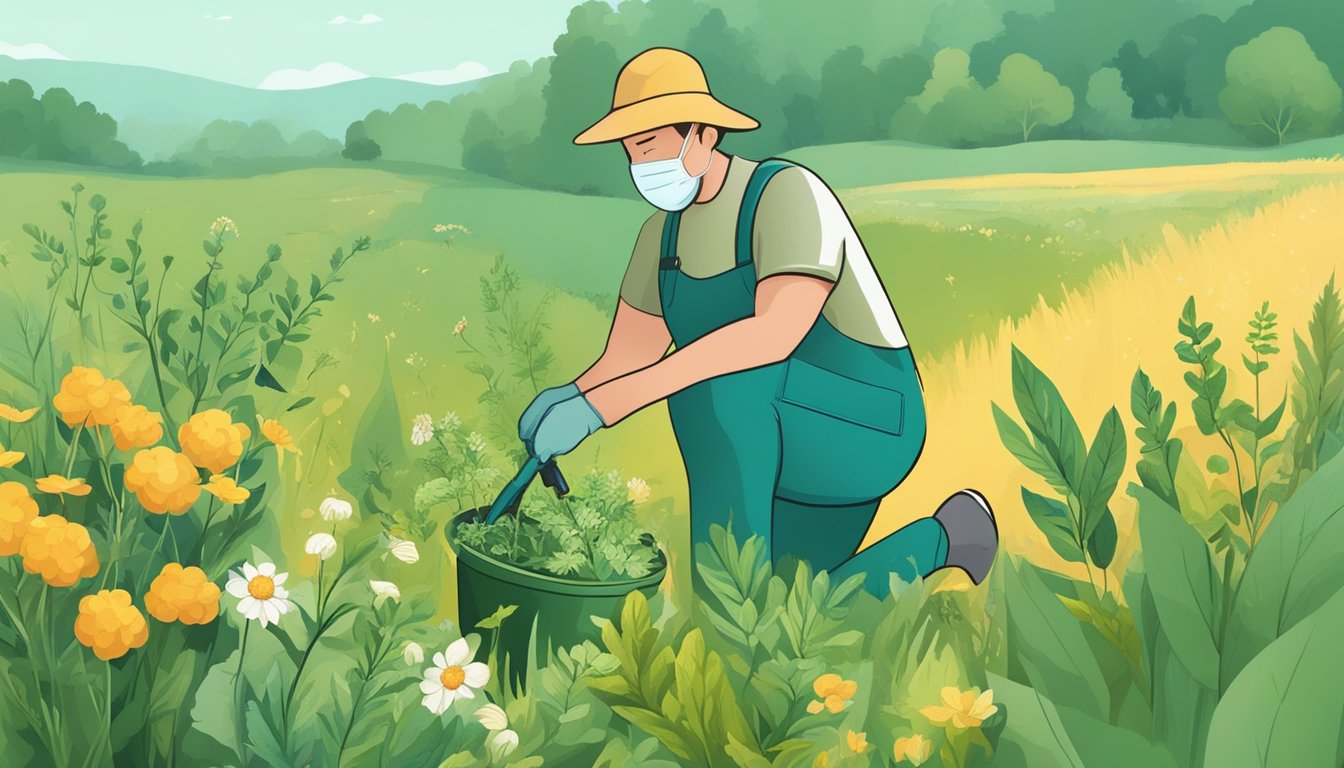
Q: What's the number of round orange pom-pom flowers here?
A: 8